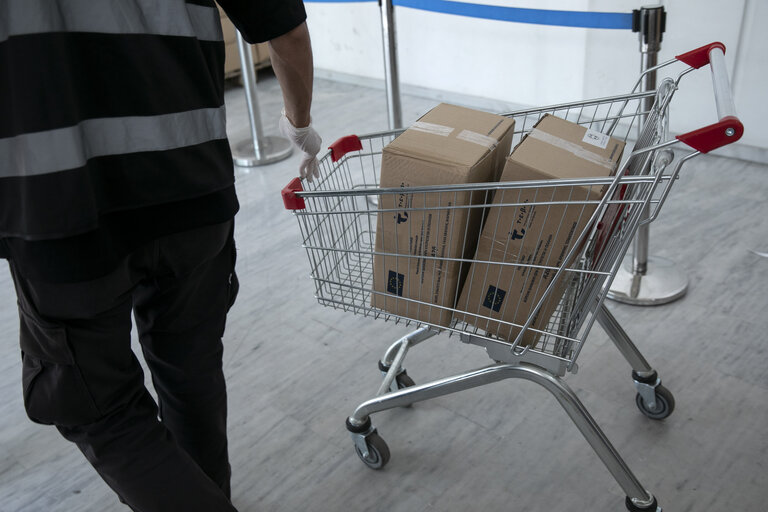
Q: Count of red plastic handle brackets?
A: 2